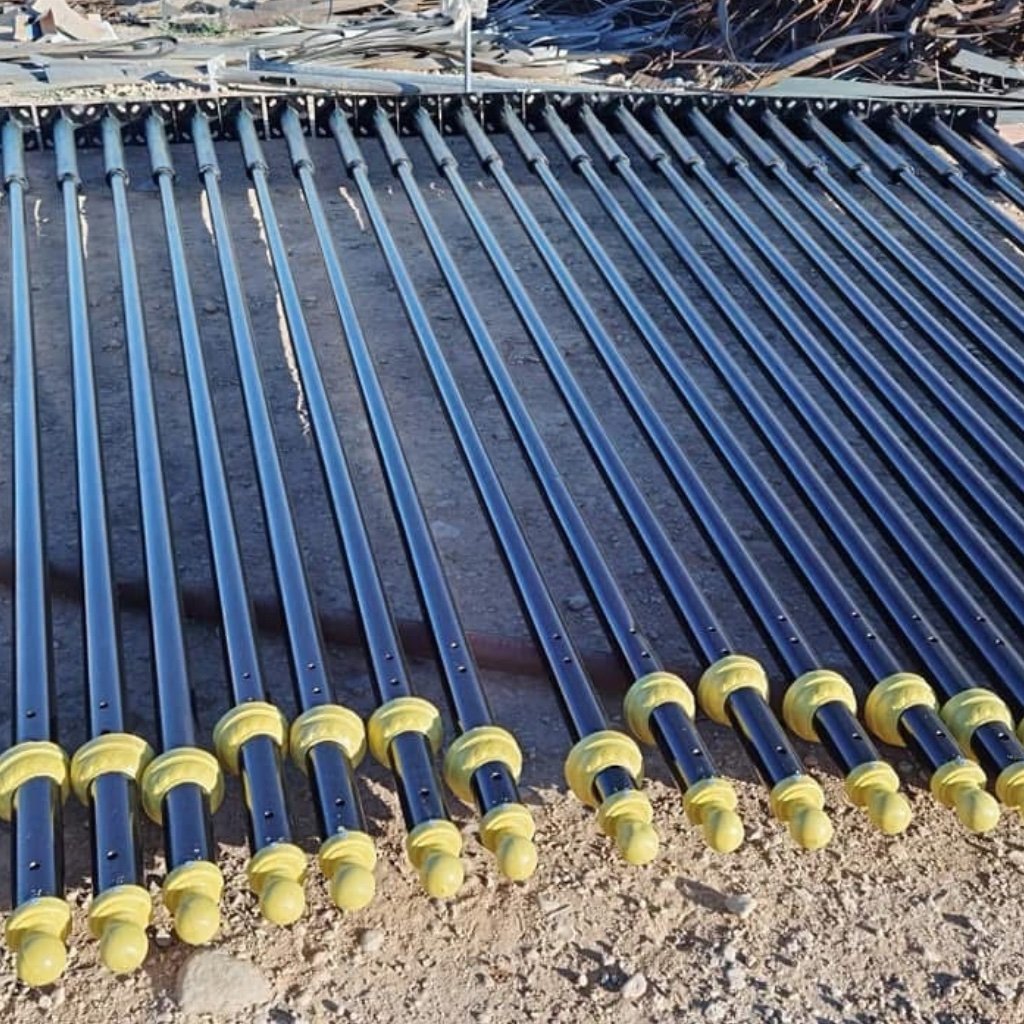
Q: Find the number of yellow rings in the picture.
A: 13